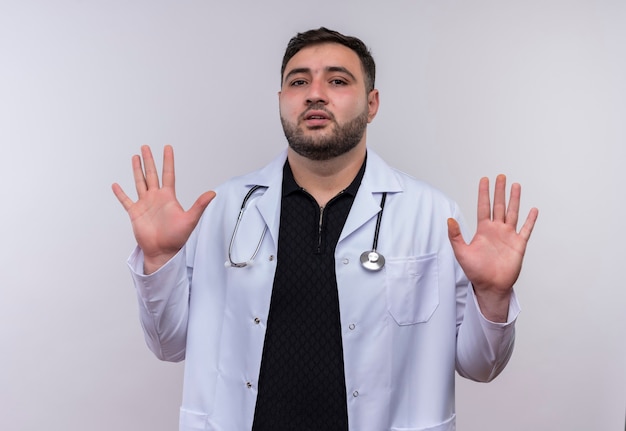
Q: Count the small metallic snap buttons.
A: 6